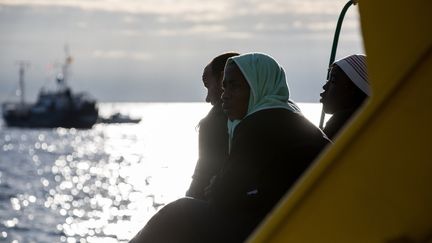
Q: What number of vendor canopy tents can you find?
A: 0